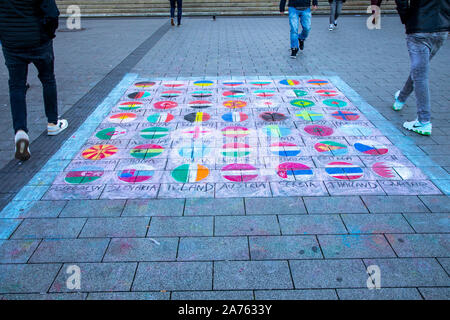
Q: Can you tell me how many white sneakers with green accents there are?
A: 2